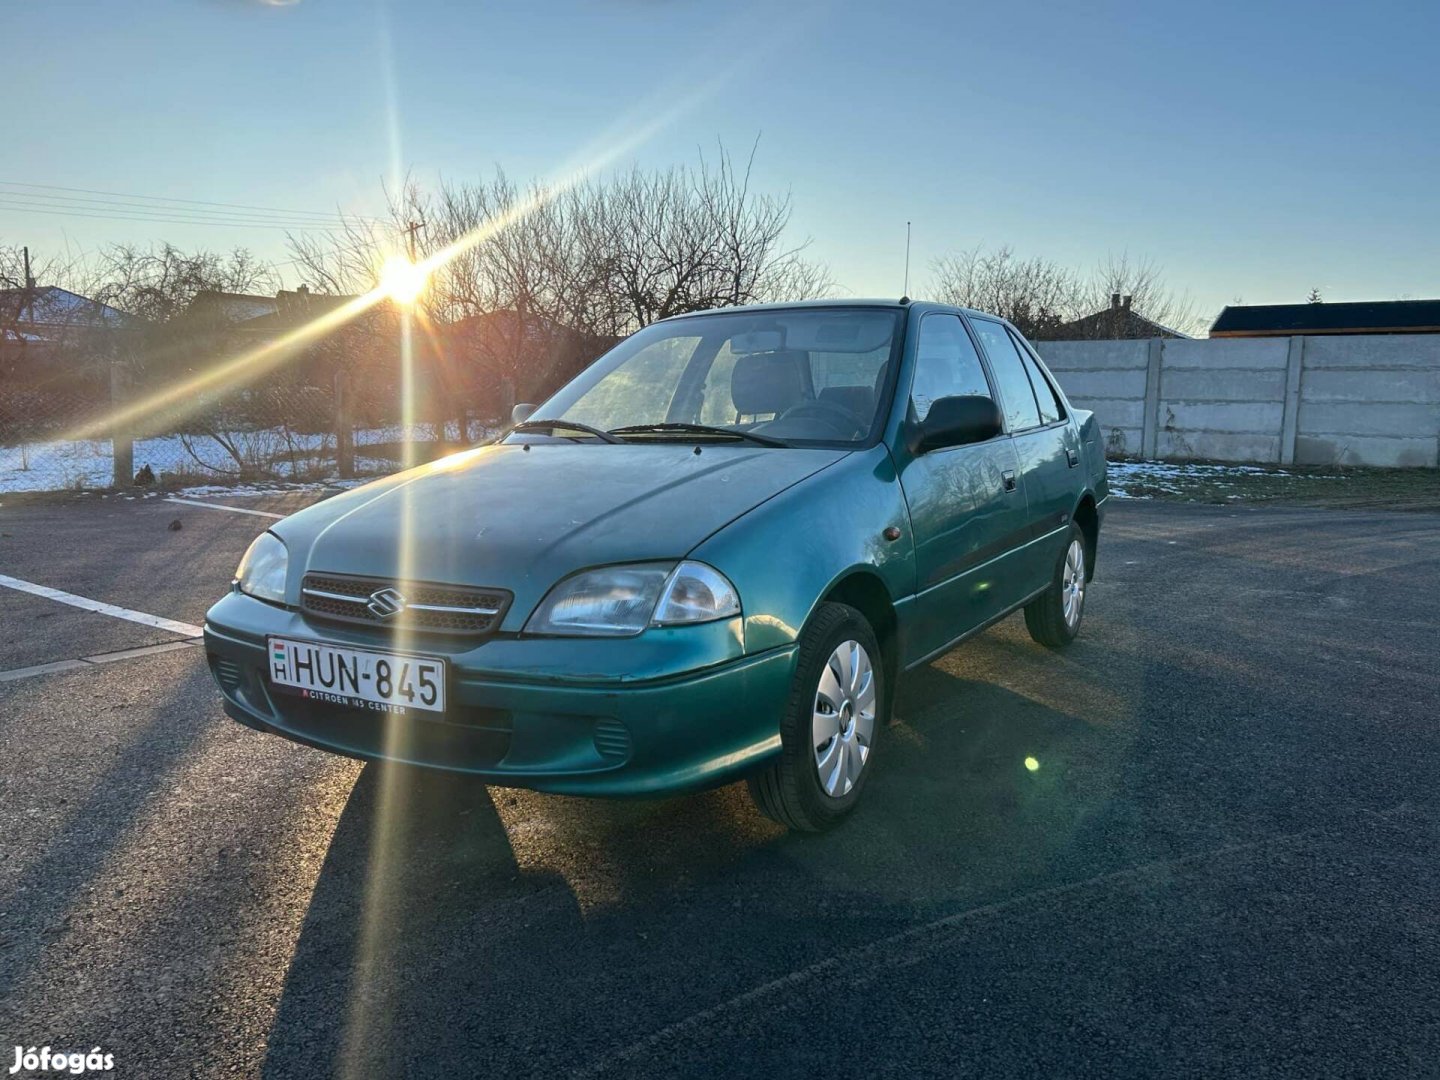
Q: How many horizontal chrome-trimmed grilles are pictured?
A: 1